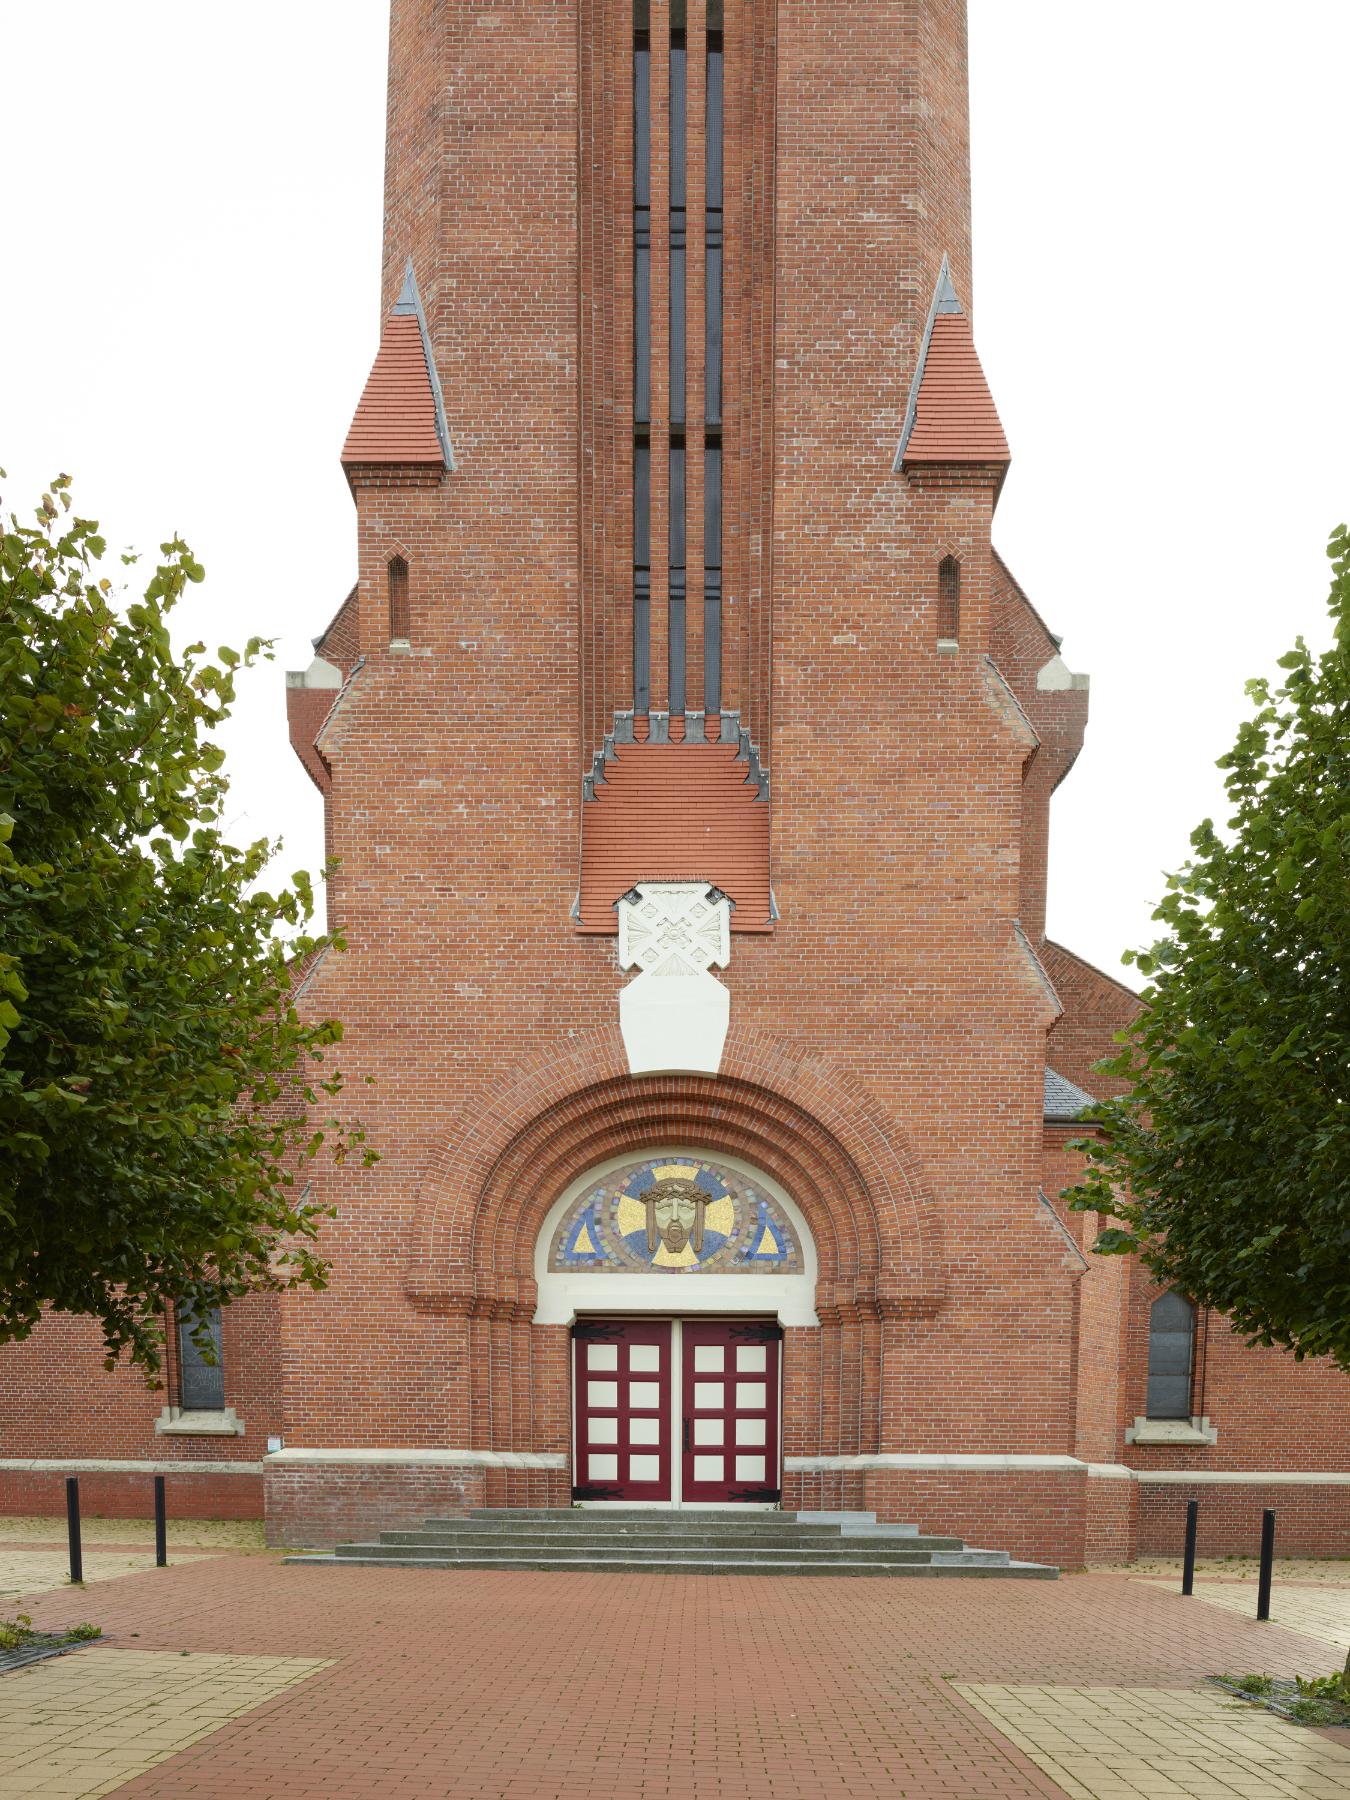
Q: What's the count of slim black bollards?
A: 4